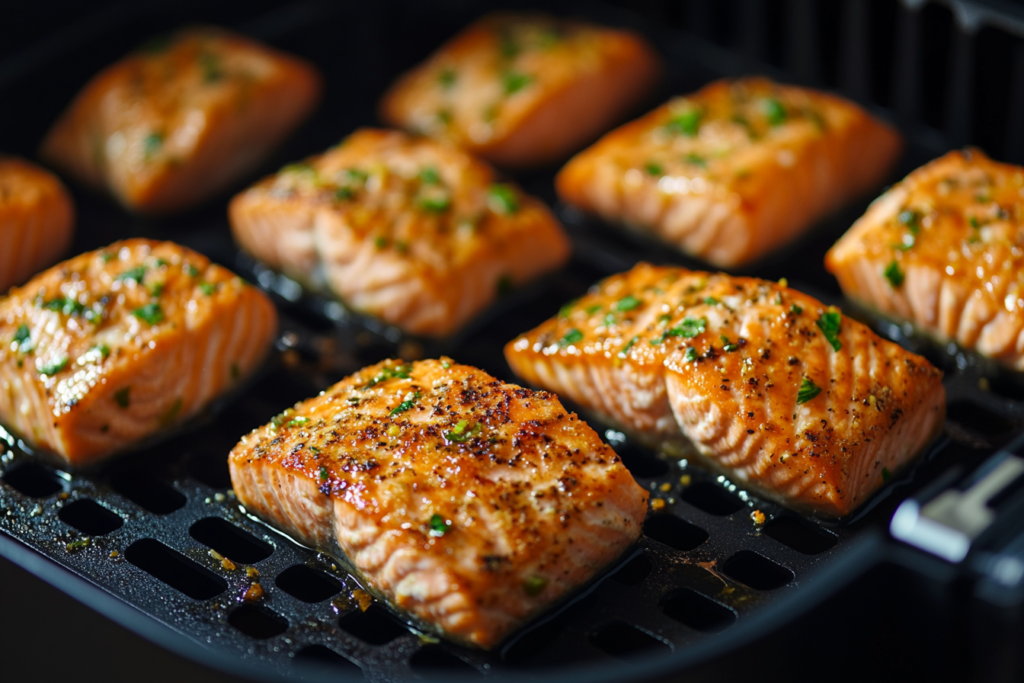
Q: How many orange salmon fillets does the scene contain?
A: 9